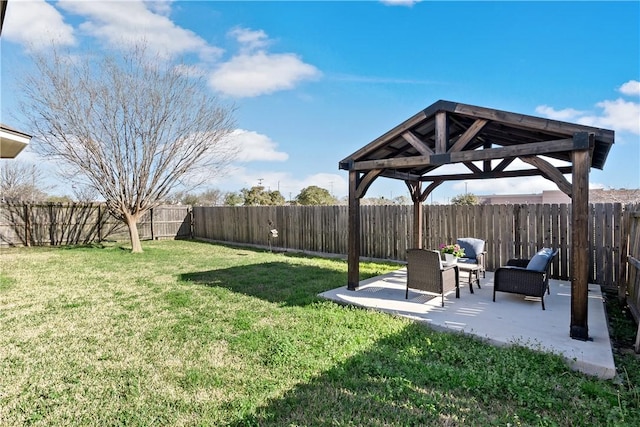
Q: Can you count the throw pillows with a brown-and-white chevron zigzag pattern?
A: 0